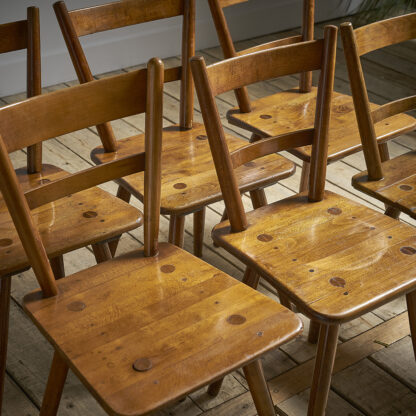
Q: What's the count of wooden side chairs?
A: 6